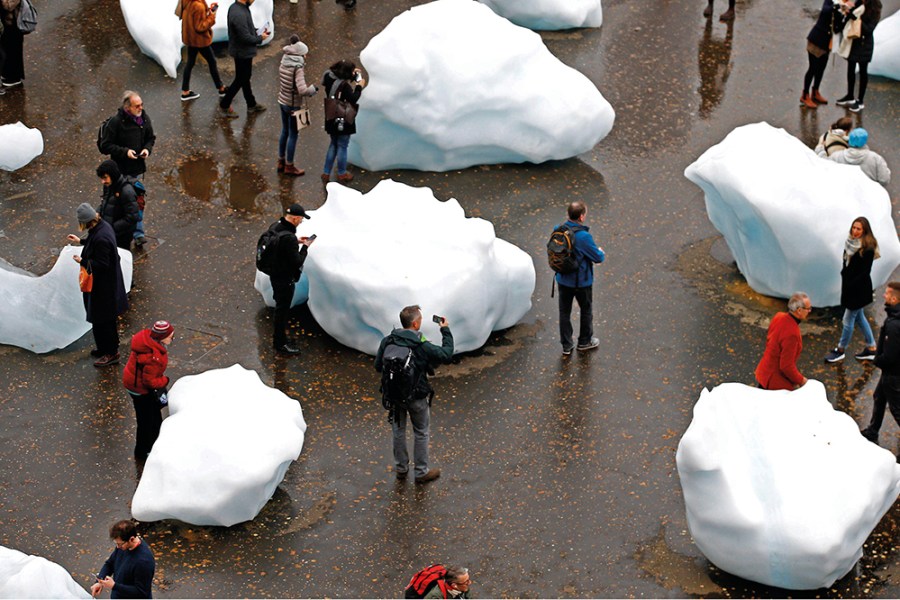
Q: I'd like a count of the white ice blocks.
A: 11